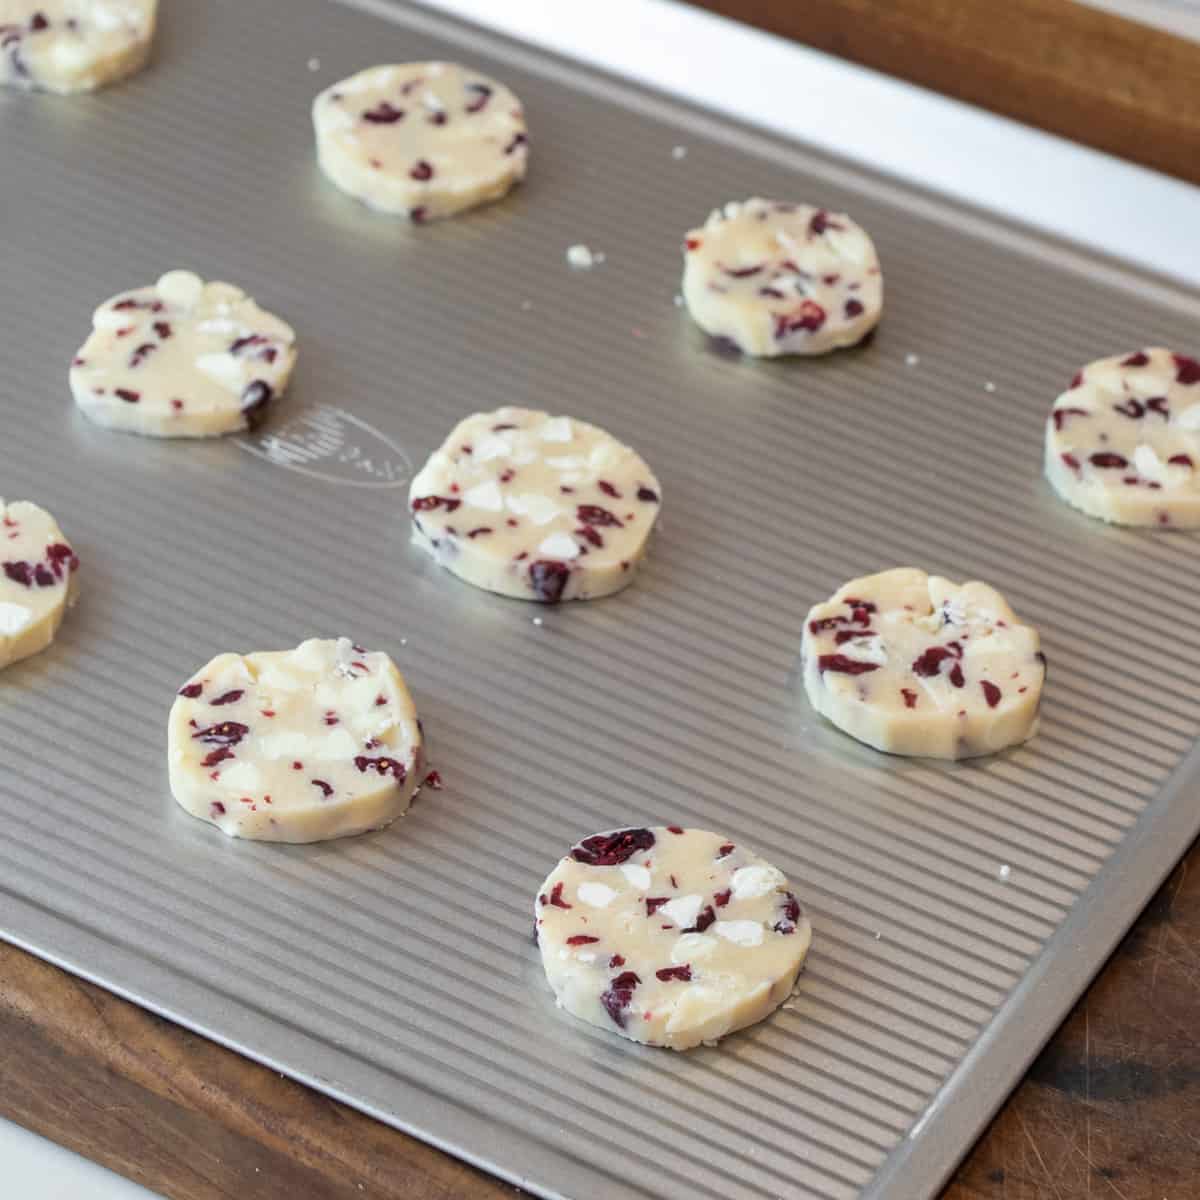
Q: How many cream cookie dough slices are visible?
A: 10